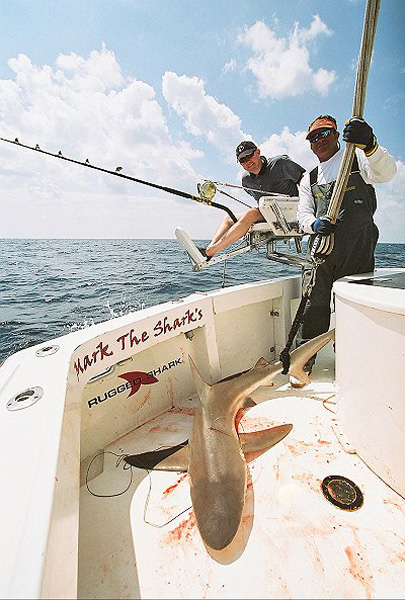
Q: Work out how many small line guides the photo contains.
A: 5